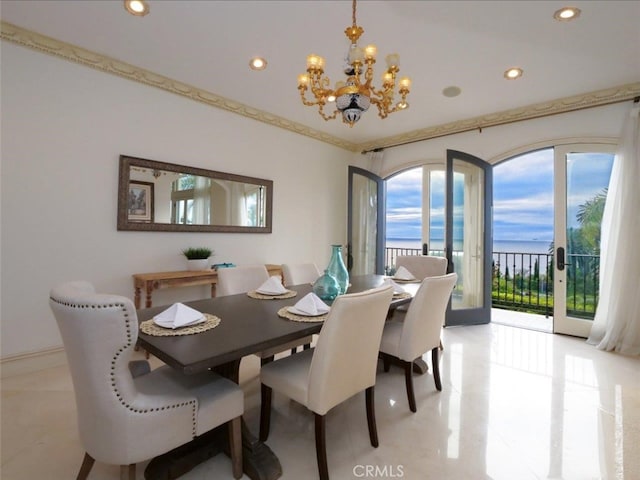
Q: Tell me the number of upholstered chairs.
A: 6